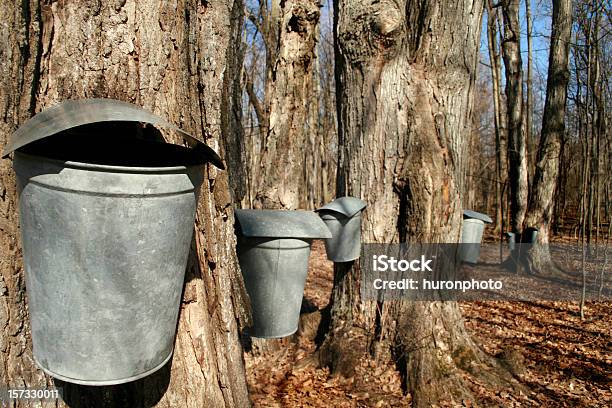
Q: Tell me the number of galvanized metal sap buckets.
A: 6